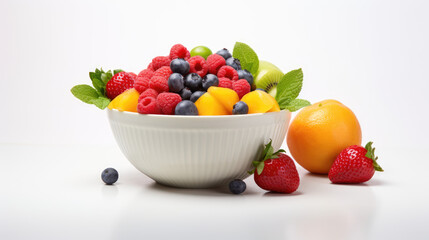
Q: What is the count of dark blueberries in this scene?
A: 13